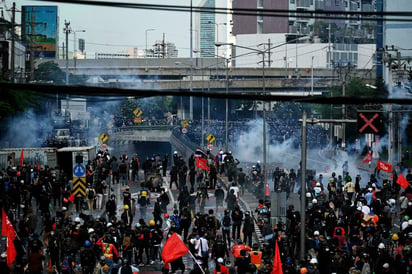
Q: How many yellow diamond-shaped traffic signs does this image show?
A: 4